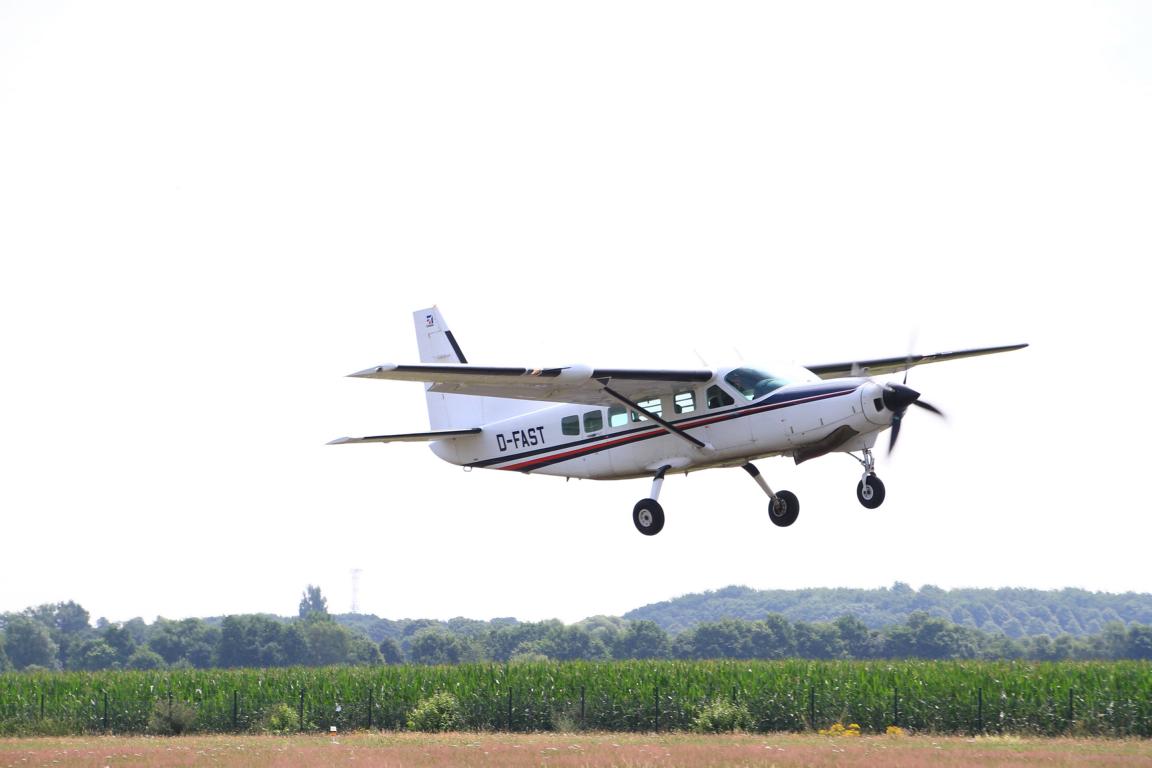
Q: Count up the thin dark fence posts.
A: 14